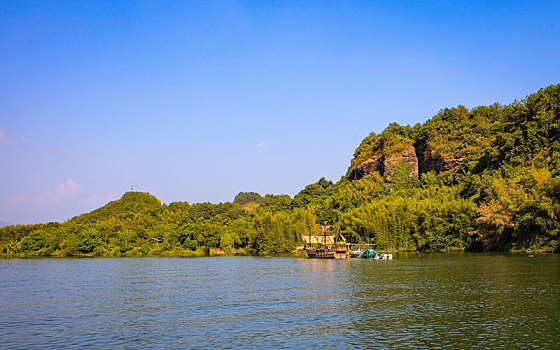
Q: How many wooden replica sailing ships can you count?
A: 1